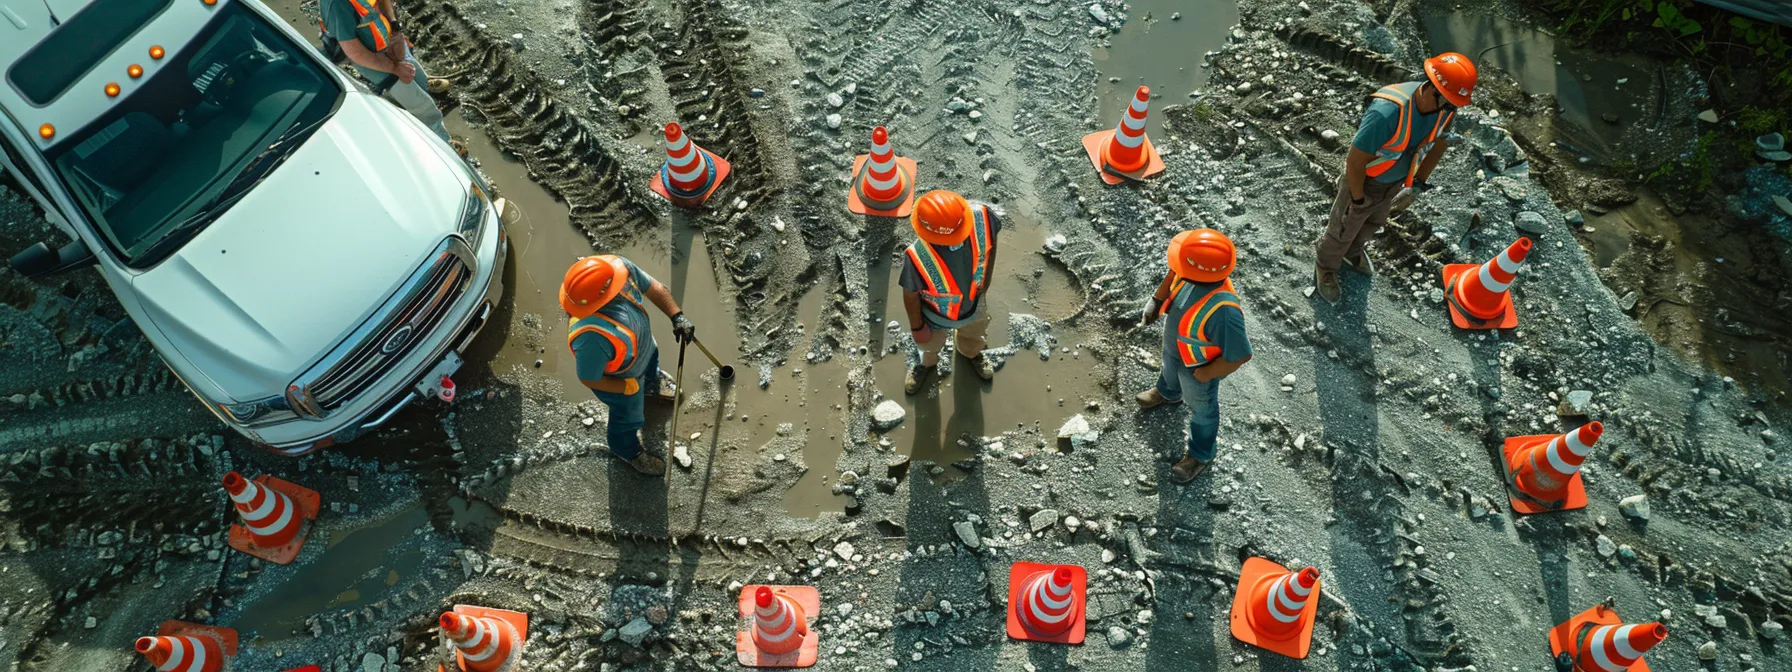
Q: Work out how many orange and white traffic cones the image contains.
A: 12